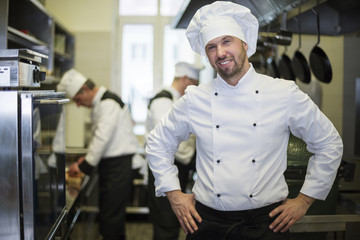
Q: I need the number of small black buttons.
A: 8